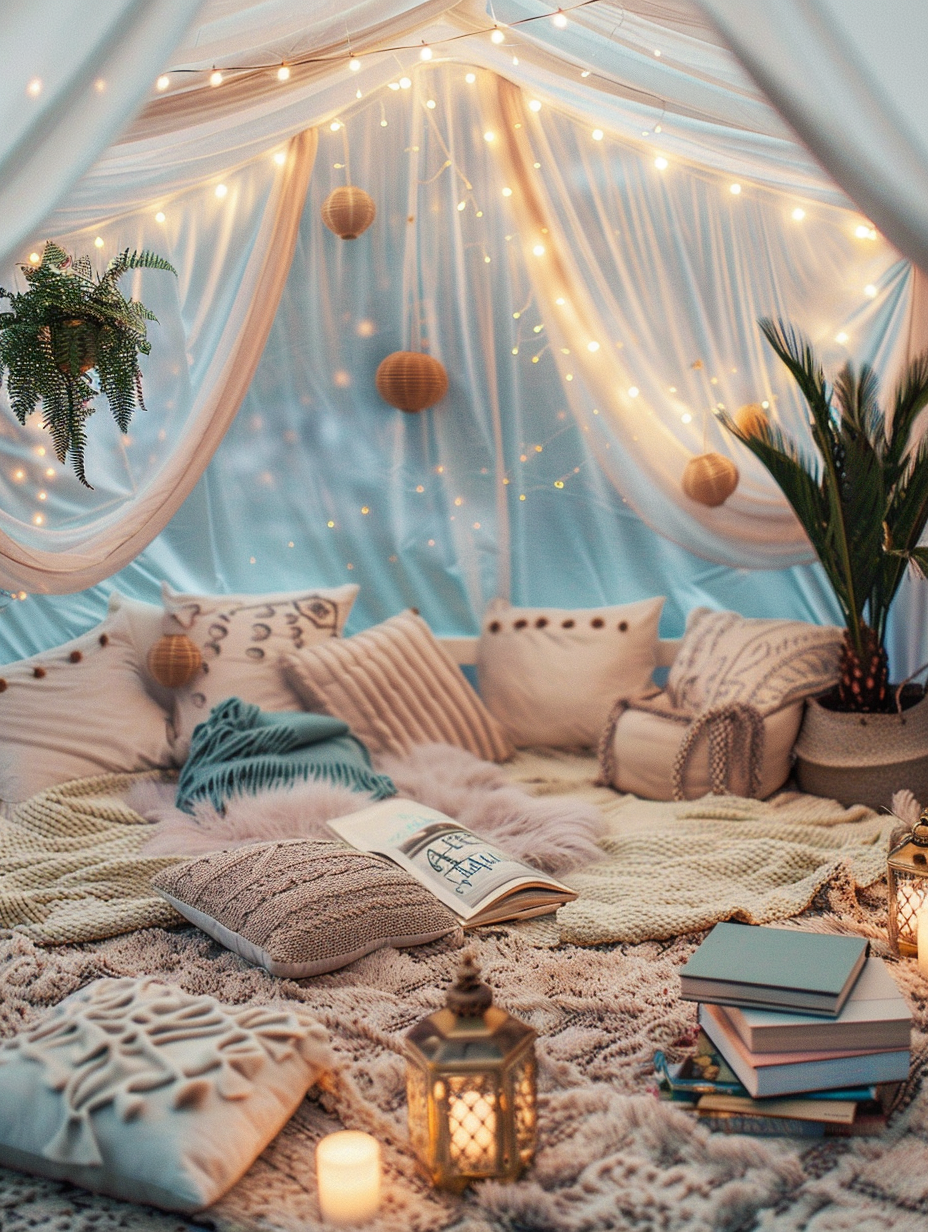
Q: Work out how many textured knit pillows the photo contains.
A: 1